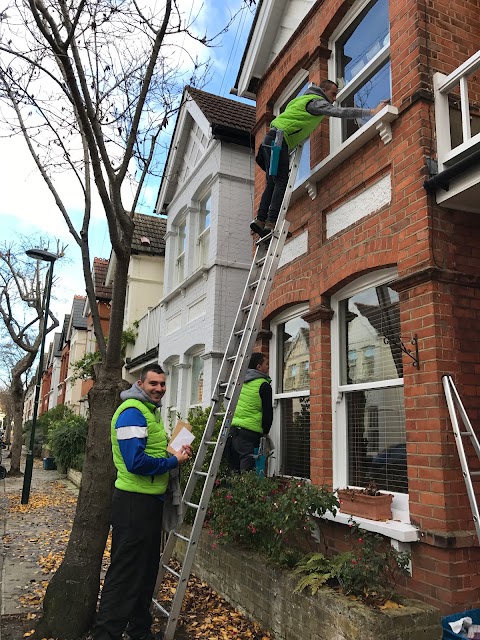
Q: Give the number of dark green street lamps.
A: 1